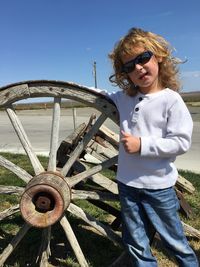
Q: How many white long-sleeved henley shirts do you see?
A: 1